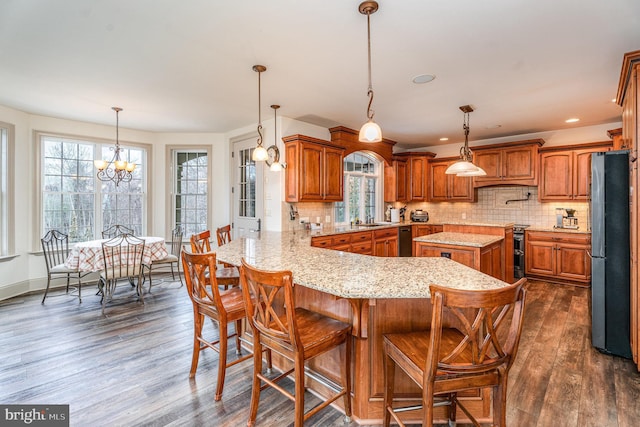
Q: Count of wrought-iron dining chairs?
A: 4